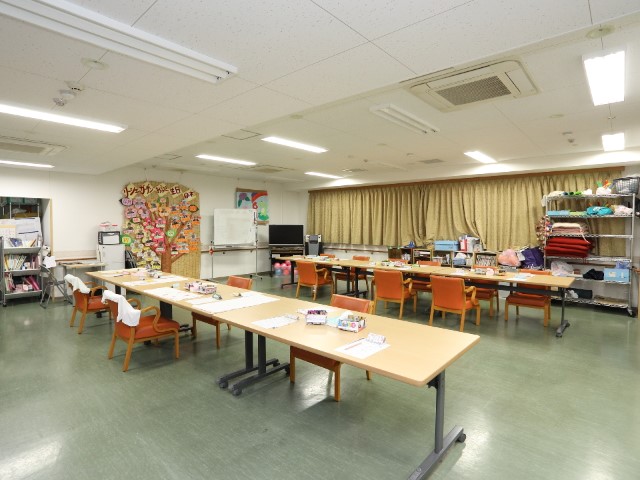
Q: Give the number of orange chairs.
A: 13